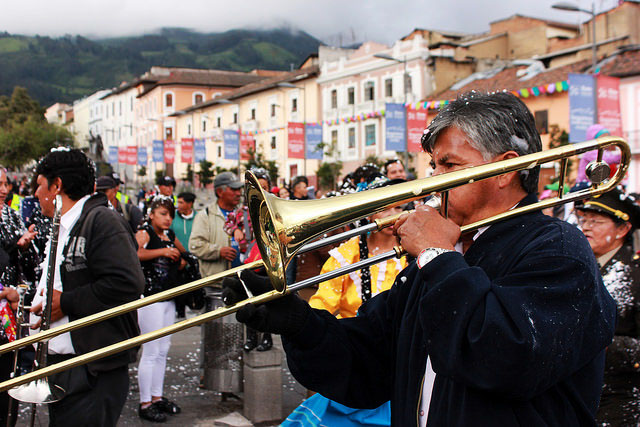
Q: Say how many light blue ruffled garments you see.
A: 1